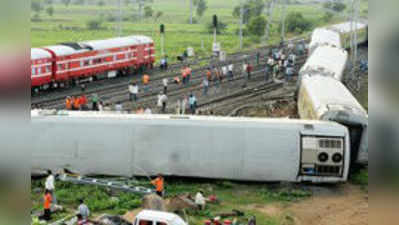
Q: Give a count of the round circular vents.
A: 2